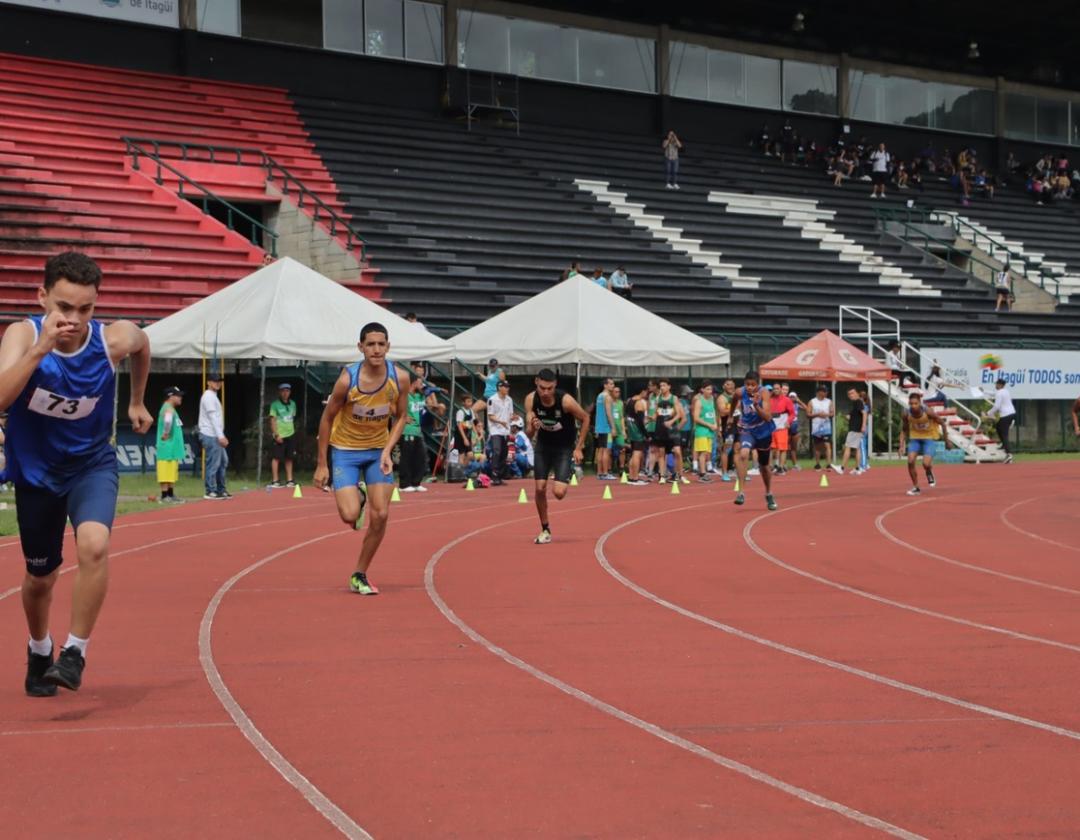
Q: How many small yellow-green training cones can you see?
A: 10